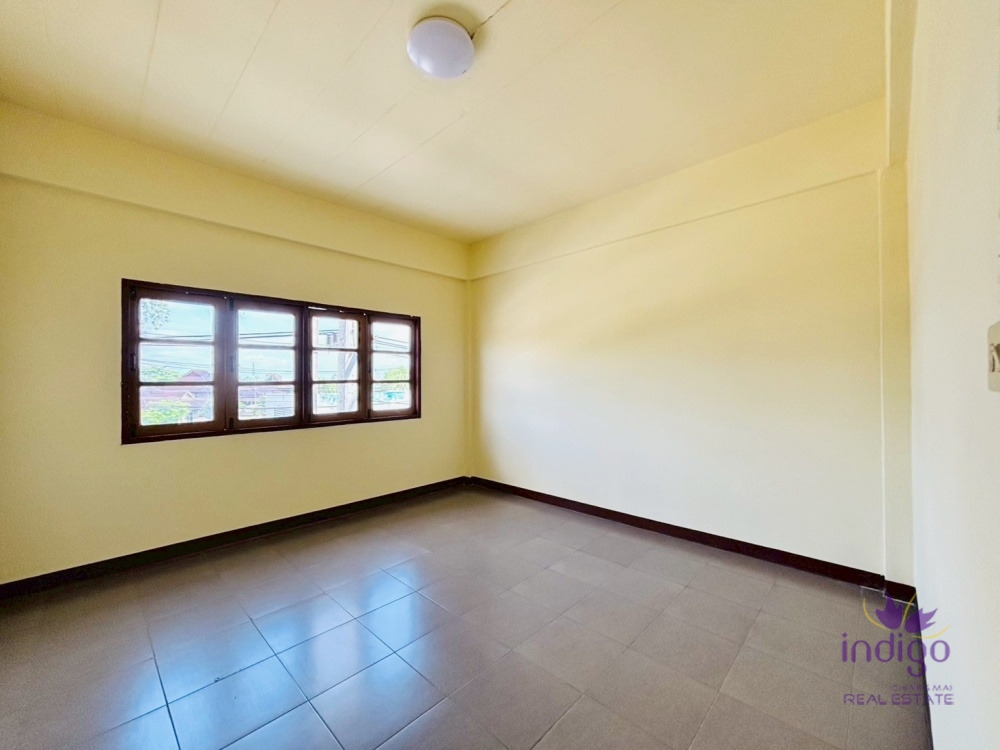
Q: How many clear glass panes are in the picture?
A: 12